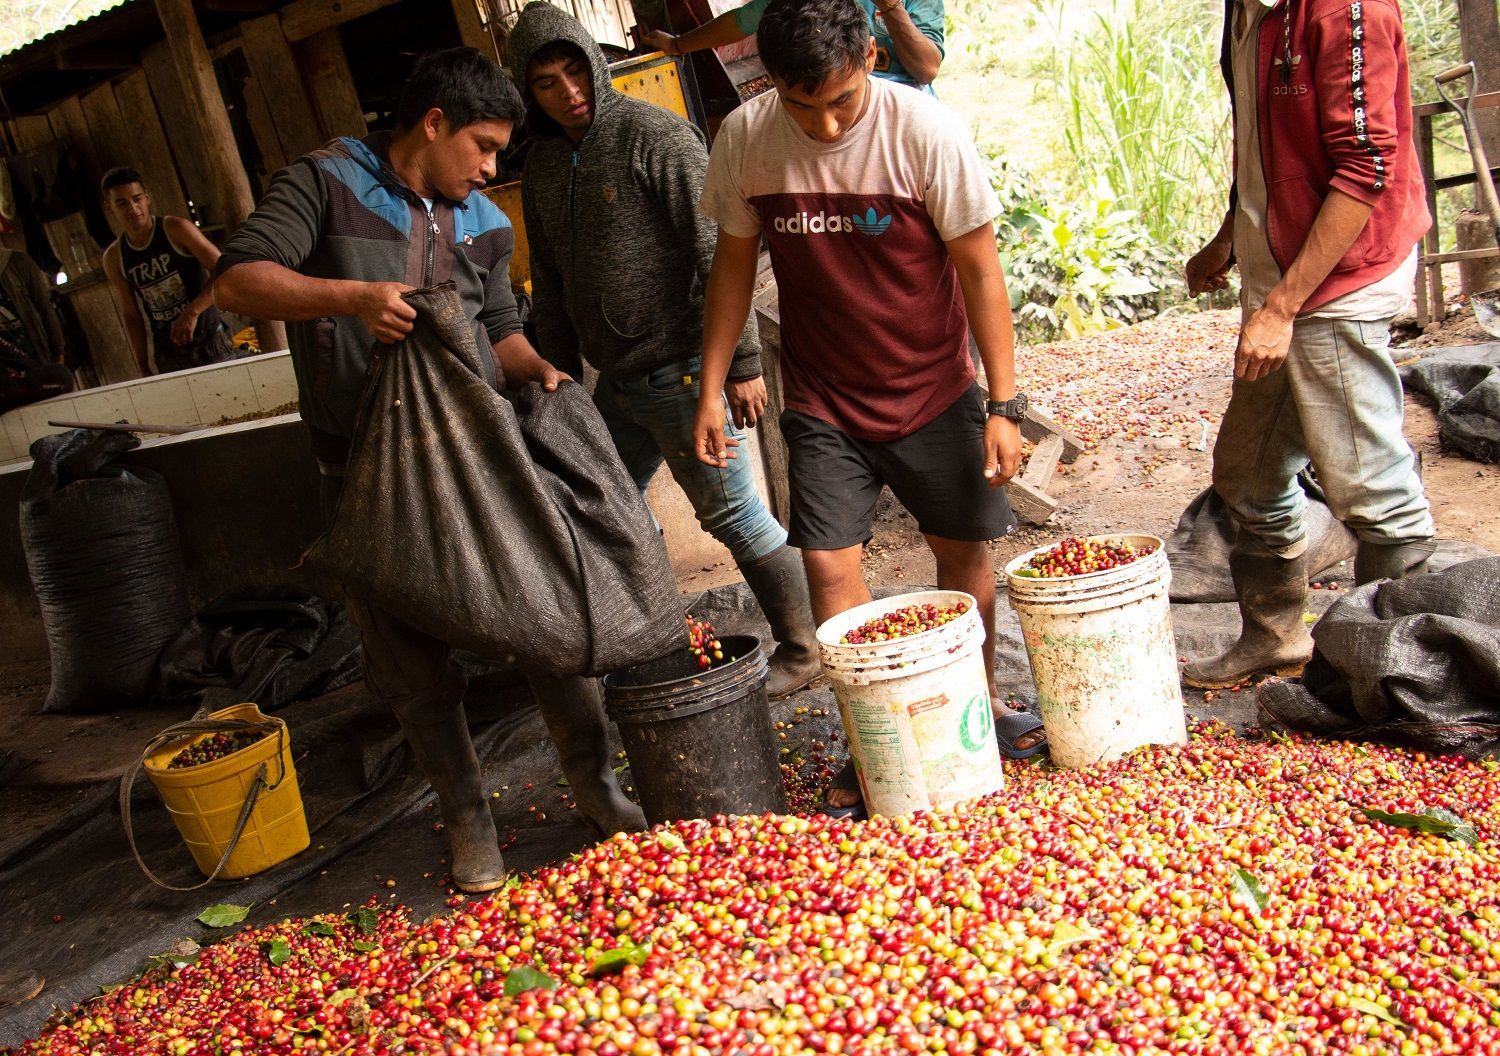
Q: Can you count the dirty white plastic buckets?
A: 2